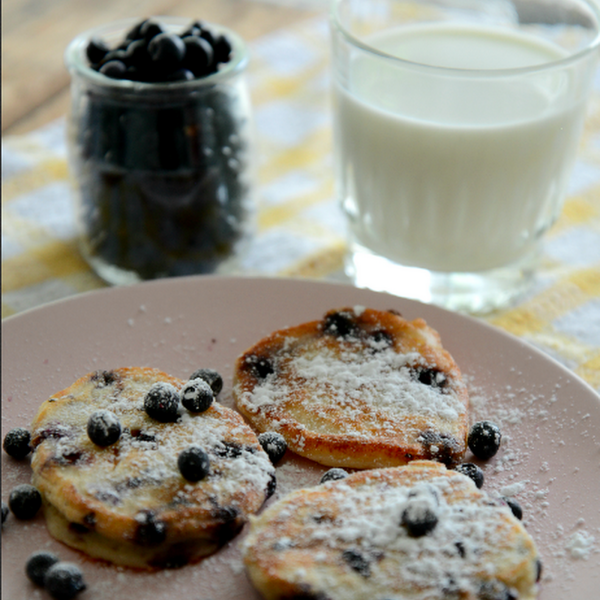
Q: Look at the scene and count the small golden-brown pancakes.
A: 3